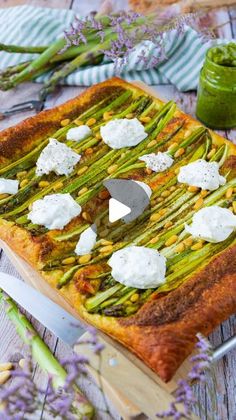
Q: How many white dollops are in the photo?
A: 11